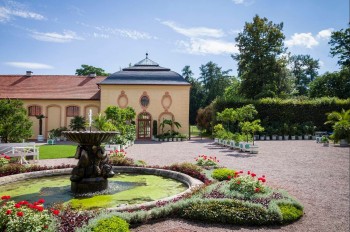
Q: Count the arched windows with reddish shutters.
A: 2